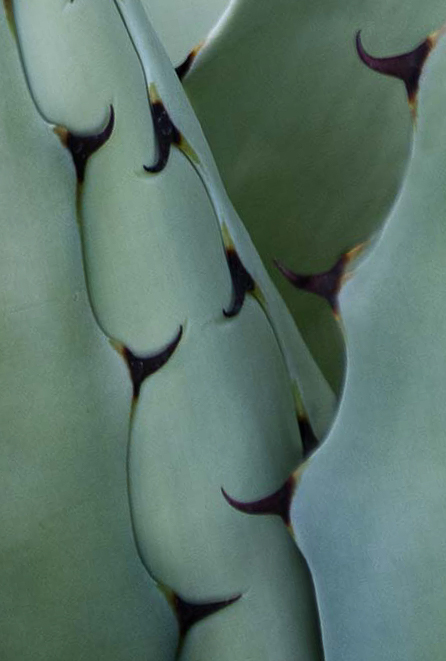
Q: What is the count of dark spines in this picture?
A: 10